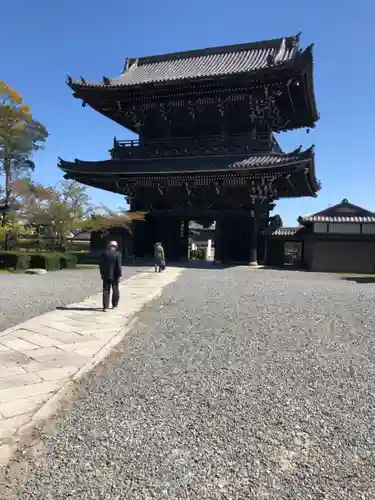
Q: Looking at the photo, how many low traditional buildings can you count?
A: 1